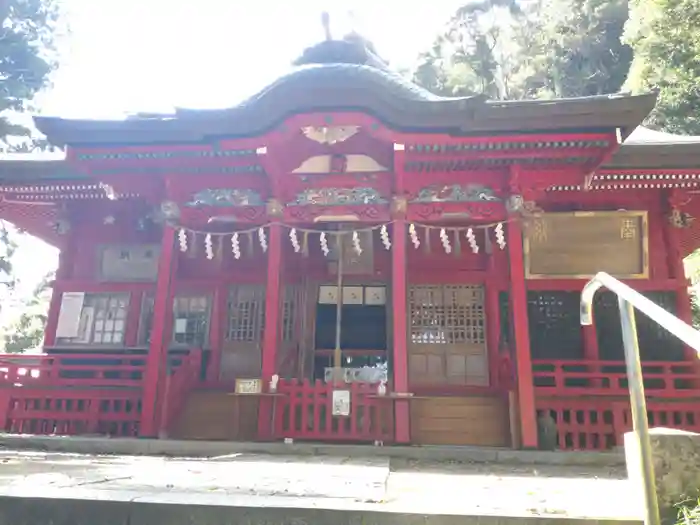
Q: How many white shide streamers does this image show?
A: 12